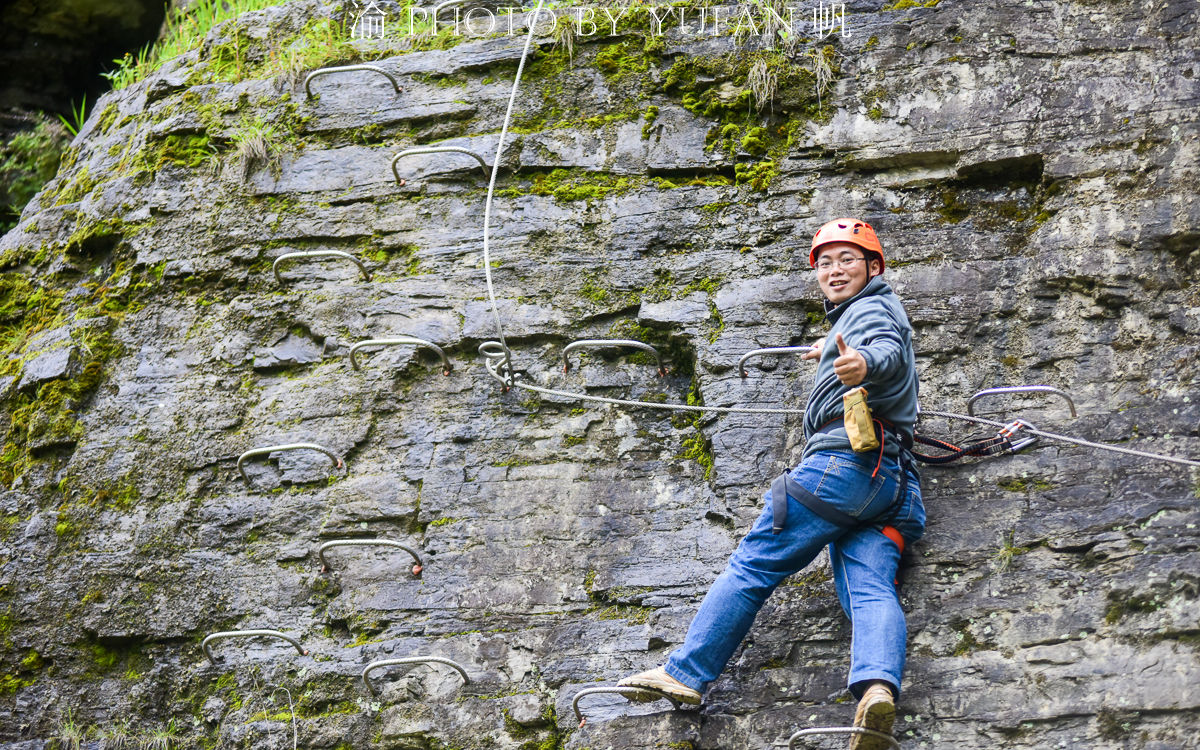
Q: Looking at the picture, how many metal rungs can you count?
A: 14